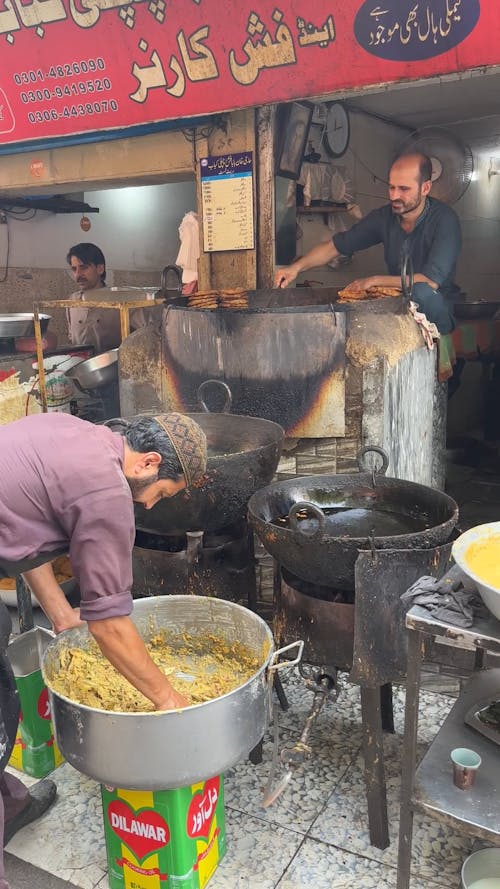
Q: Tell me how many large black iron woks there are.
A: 3